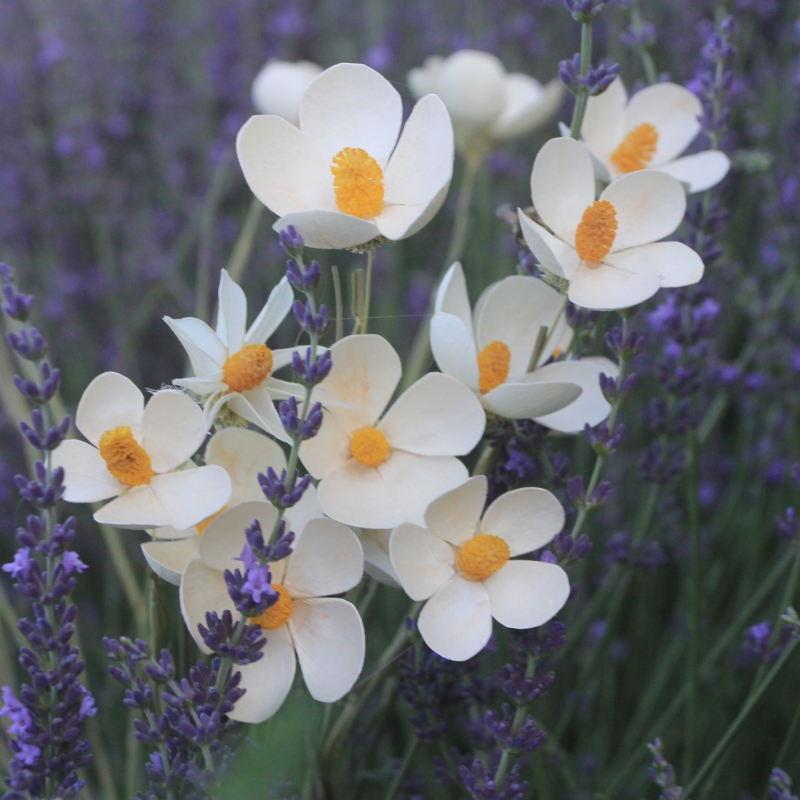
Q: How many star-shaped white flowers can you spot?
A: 1